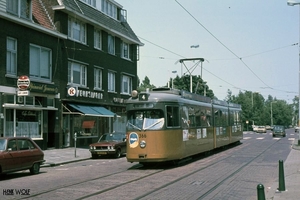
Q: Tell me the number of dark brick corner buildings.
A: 1